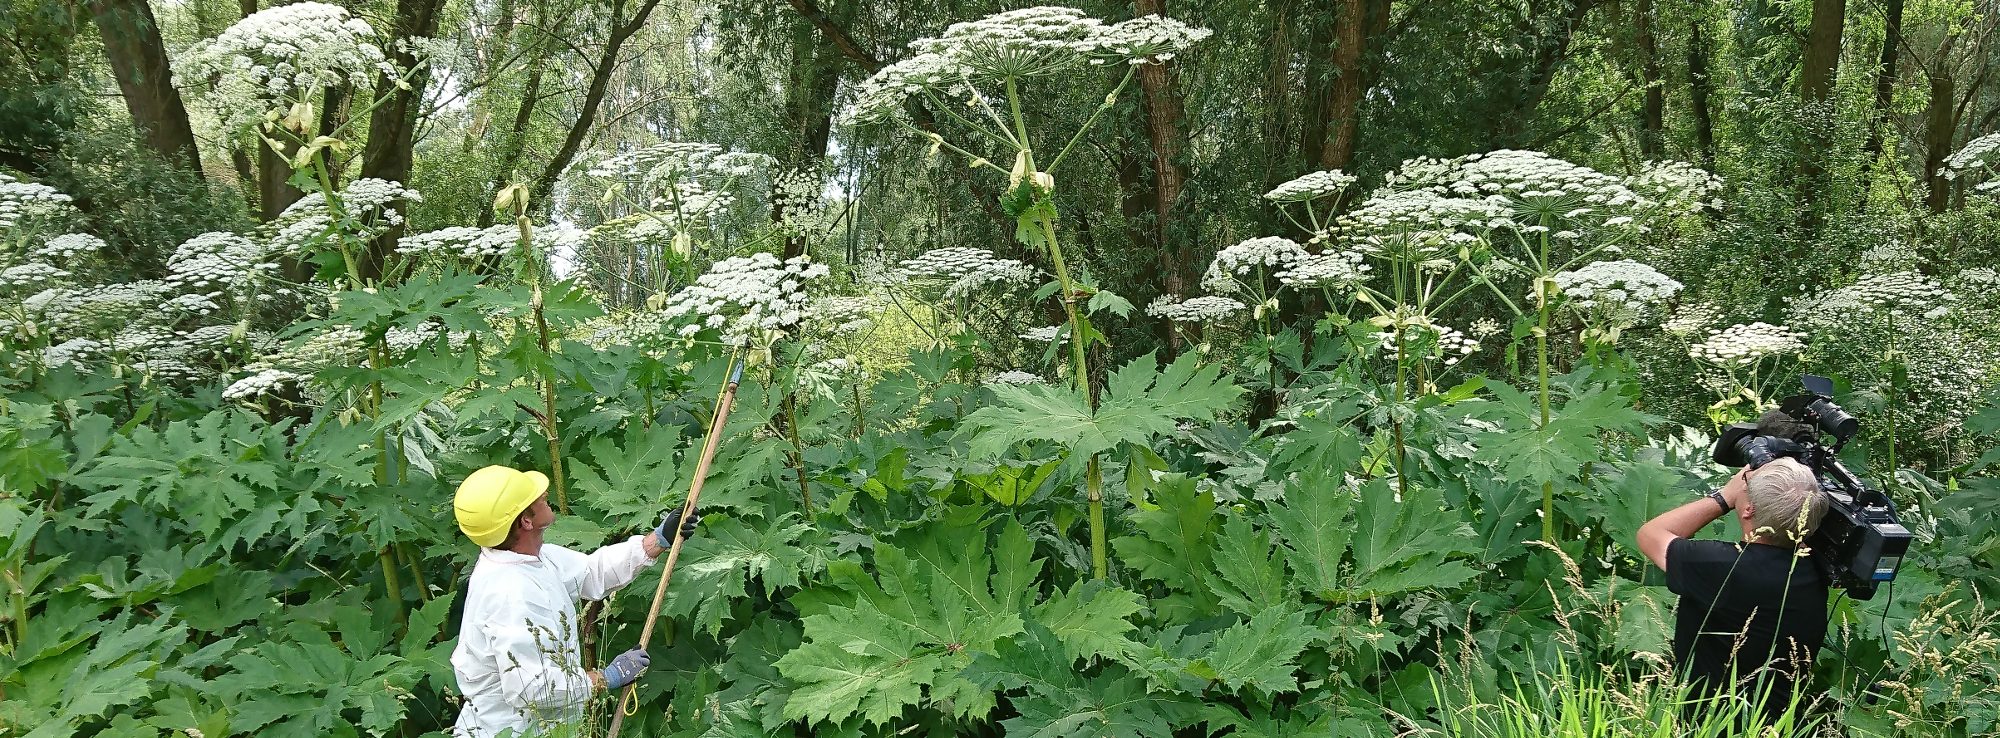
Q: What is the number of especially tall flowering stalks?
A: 2